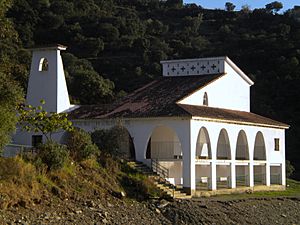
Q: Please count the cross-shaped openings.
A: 5